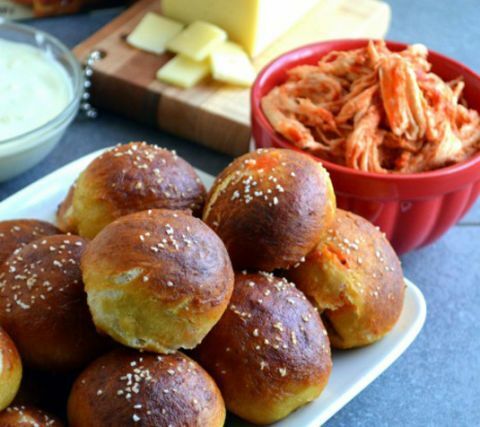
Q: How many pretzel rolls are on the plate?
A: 10